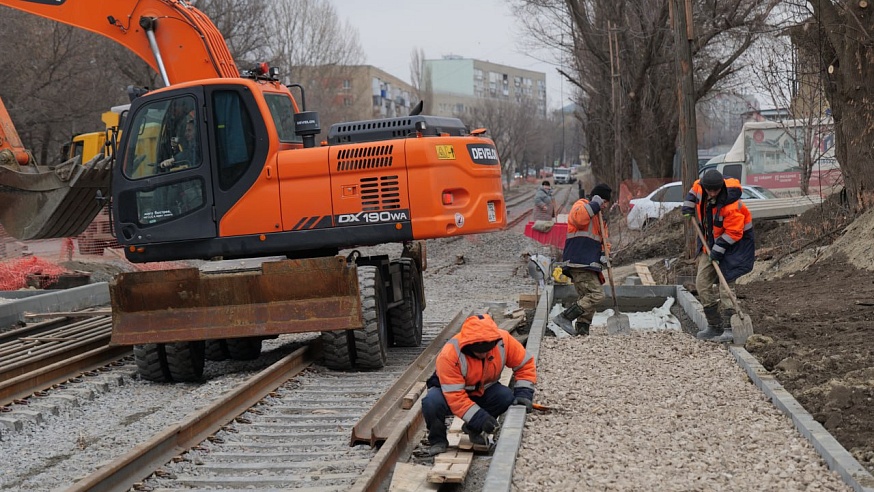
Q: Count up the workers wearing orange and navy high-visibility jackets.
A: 3